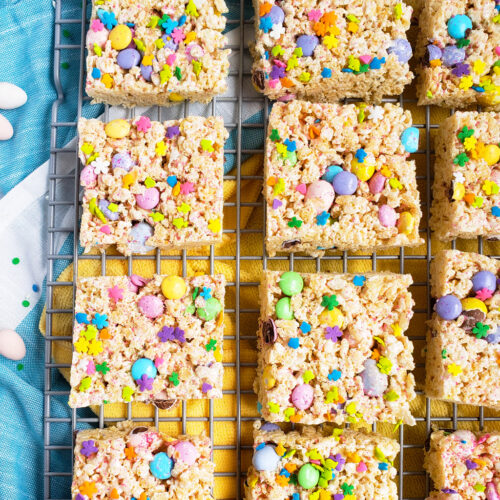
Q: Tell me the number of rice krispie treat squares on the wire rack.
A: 12